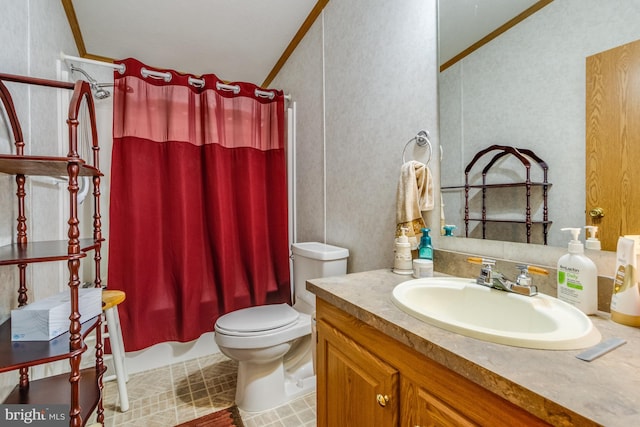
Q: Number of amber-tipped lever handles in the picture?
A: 2